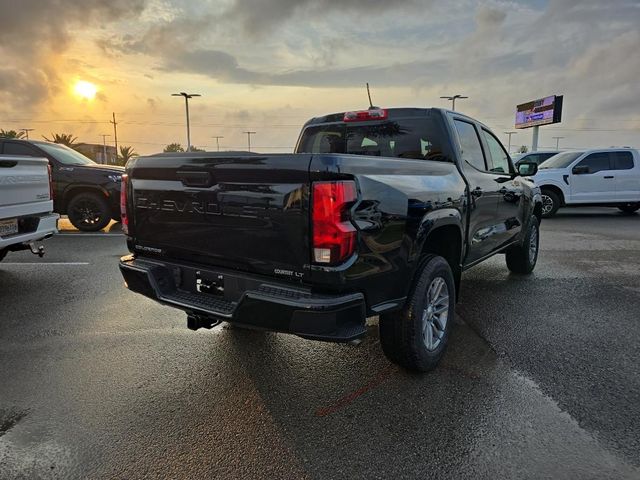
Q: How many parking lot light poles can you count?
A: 8